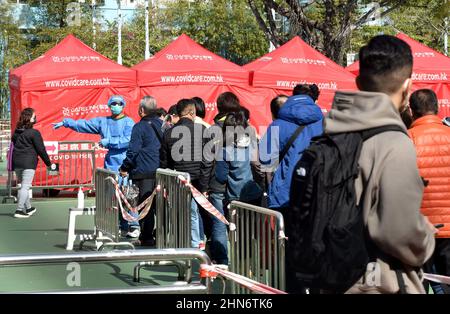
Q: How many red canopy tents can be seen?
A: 4